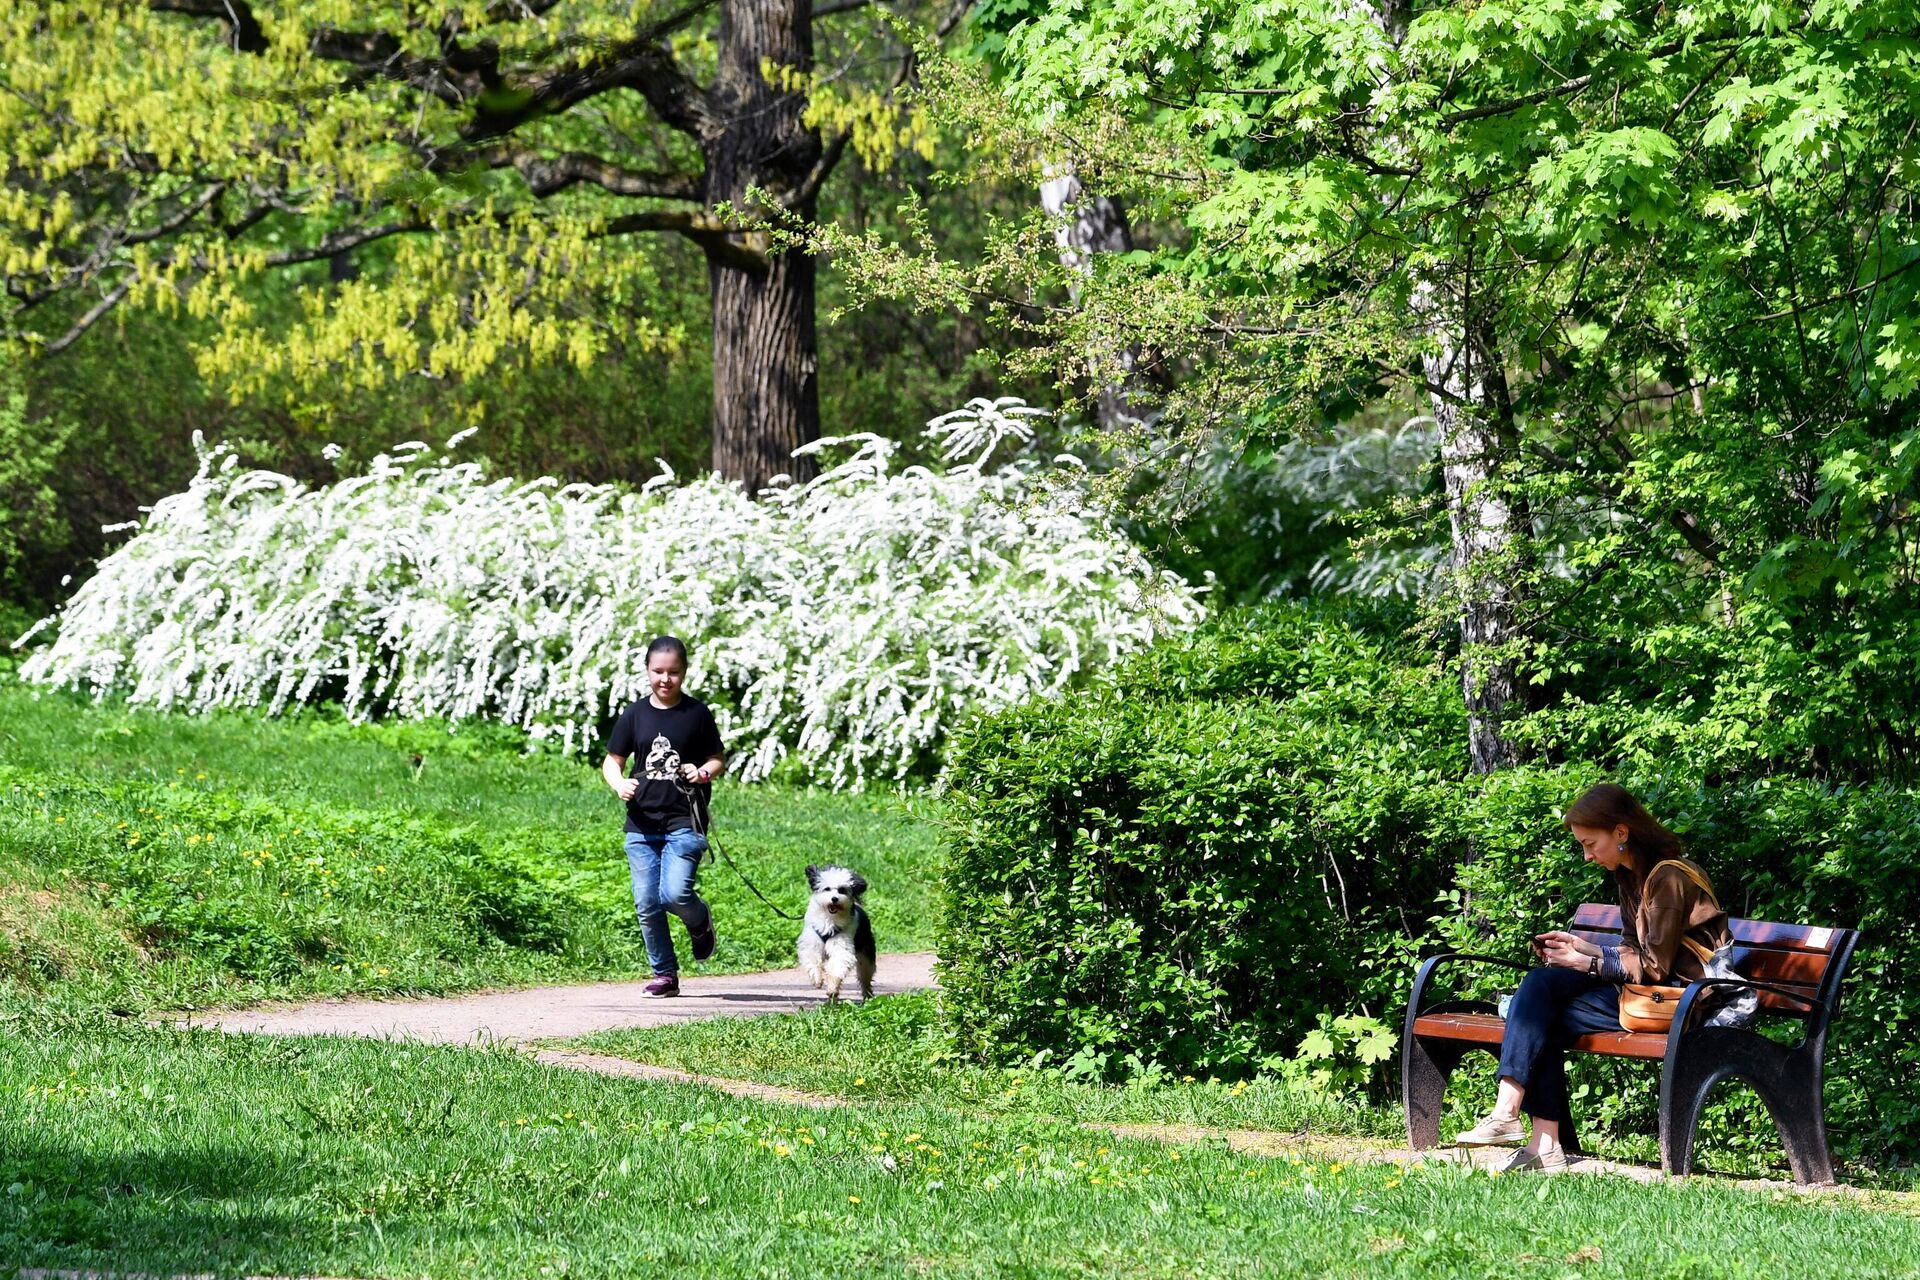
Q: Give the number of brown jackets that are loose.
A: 1